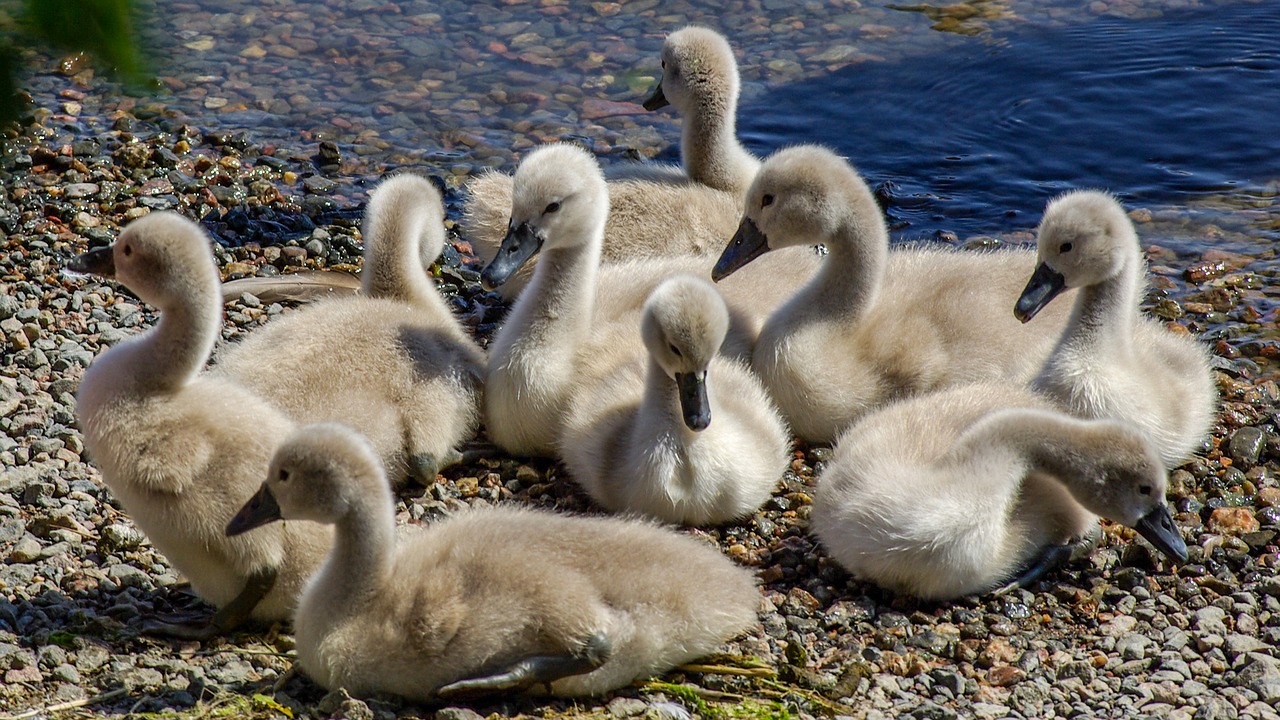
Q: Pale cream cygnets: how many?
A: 9